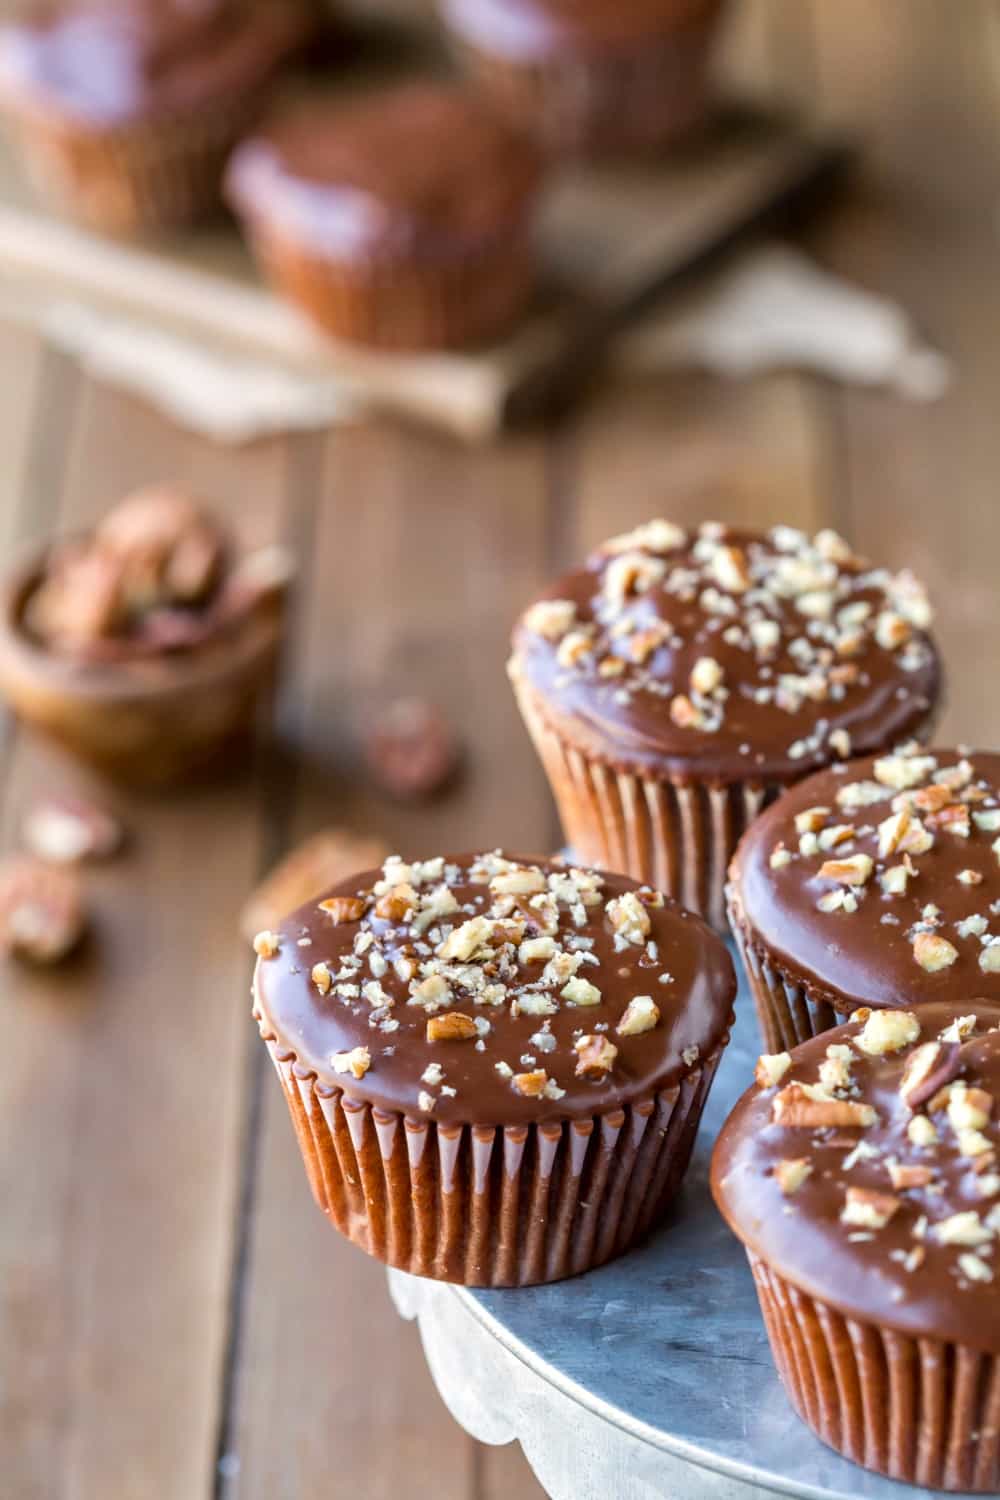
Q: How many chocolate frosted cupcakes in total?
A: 7